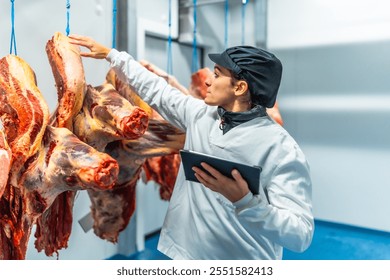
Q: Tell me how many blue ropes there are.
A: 7